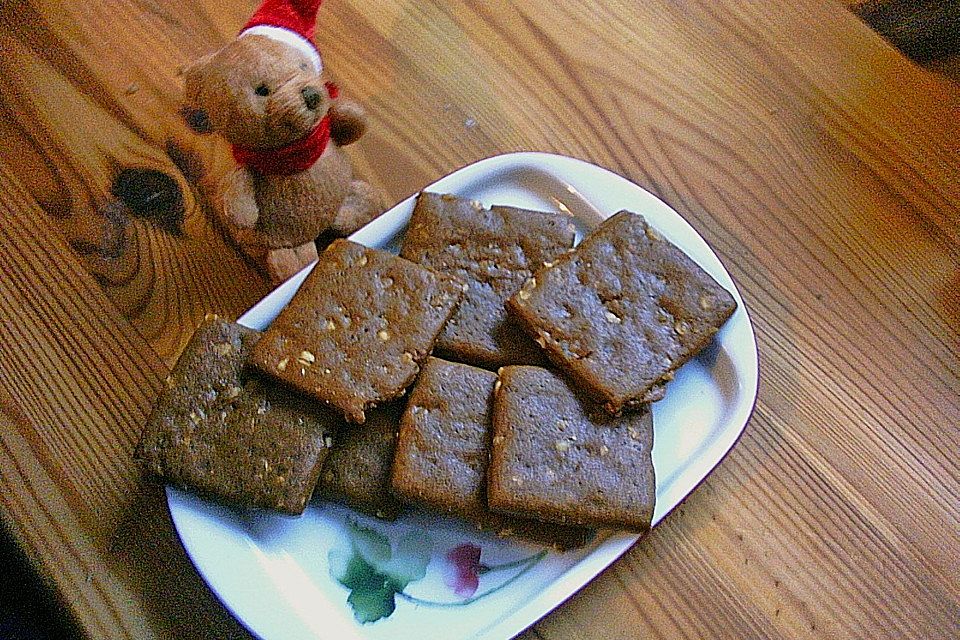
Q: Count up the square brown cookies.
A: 7